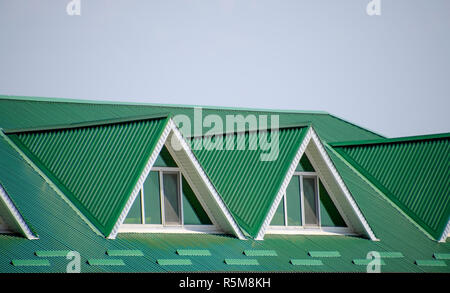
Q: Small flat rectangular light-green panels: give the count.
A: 14